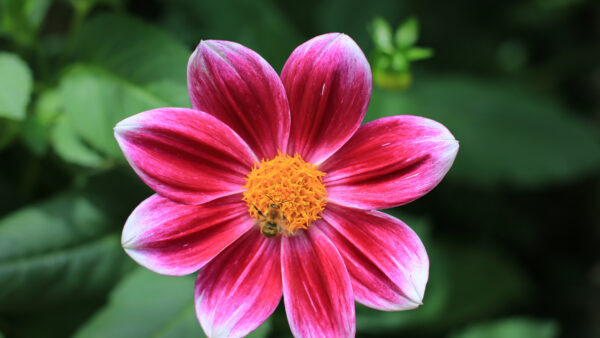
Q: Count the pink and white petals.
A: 8